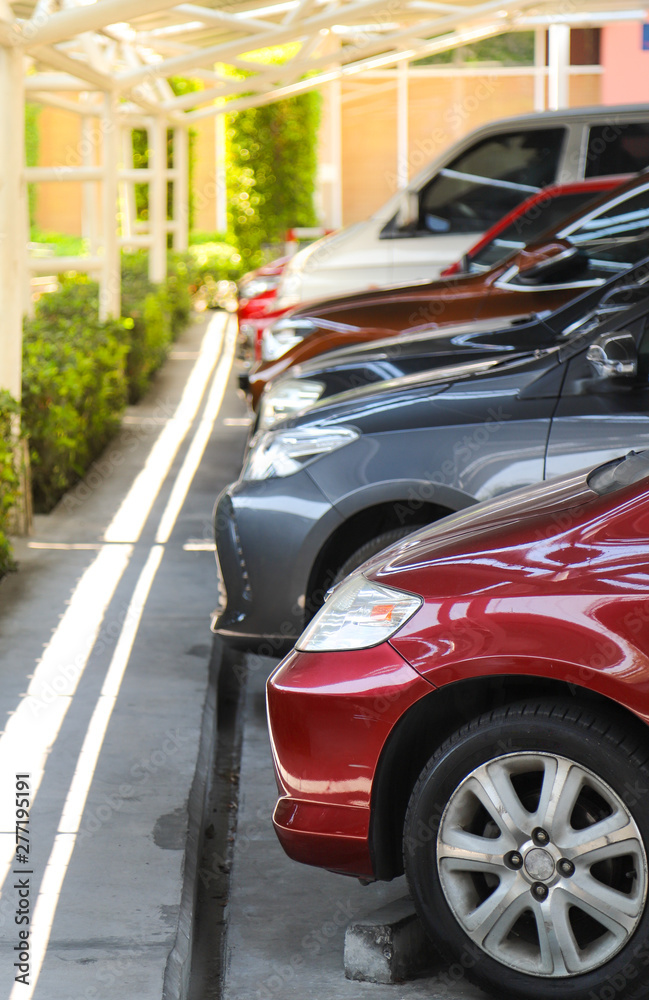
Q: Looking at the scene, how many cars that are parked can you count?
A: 7